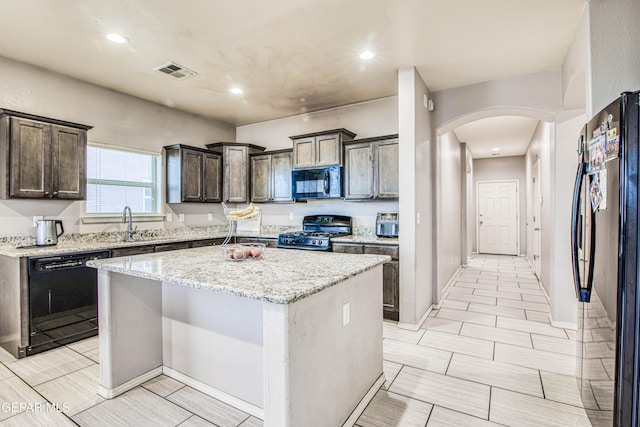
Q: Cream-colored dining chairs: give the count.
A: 0